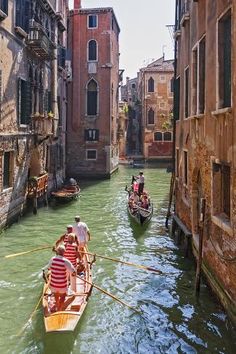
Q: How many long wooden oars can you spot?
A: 4